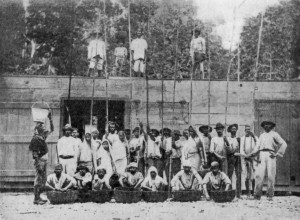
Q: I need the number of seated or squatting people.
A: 7